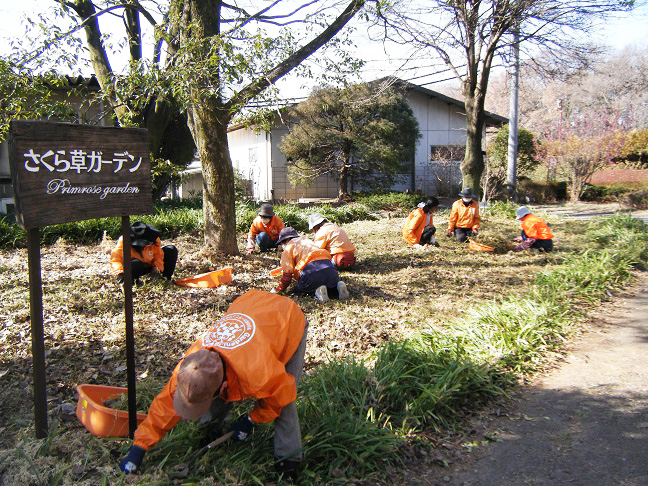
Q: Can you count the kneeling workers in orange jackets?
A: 7